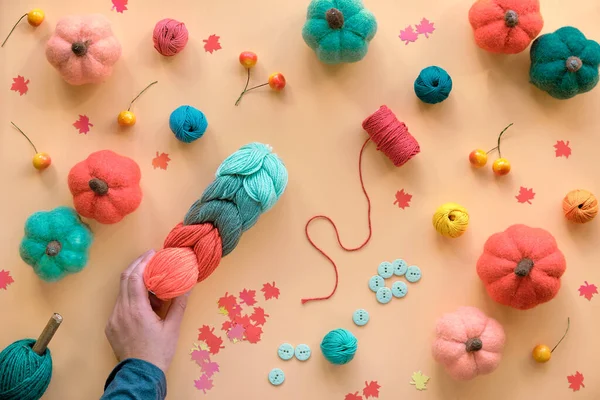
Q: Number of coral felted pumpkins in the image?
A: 3